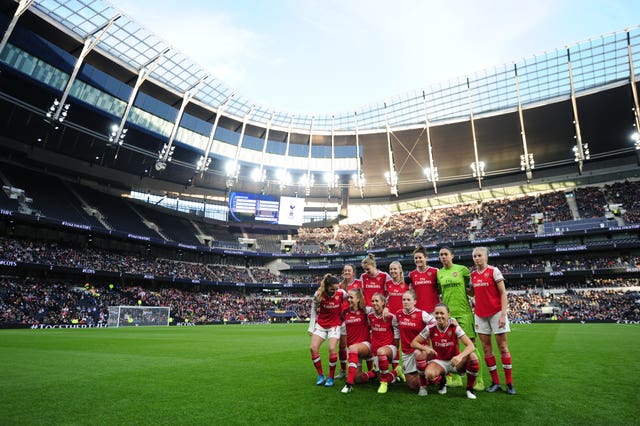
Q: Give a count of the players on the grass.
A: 11